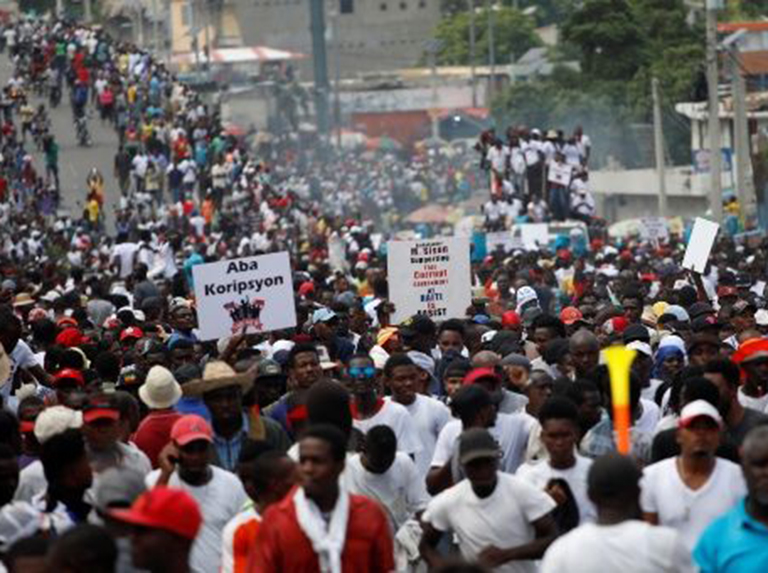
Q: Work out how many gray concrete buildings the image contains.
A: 1